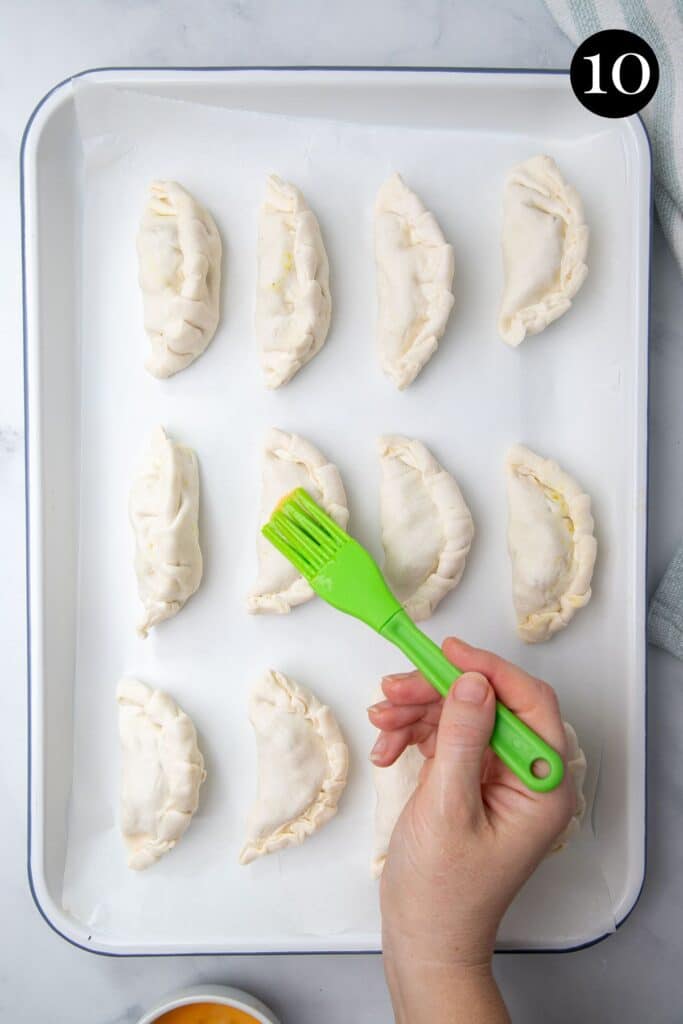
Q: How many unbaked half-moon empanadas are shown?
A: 12